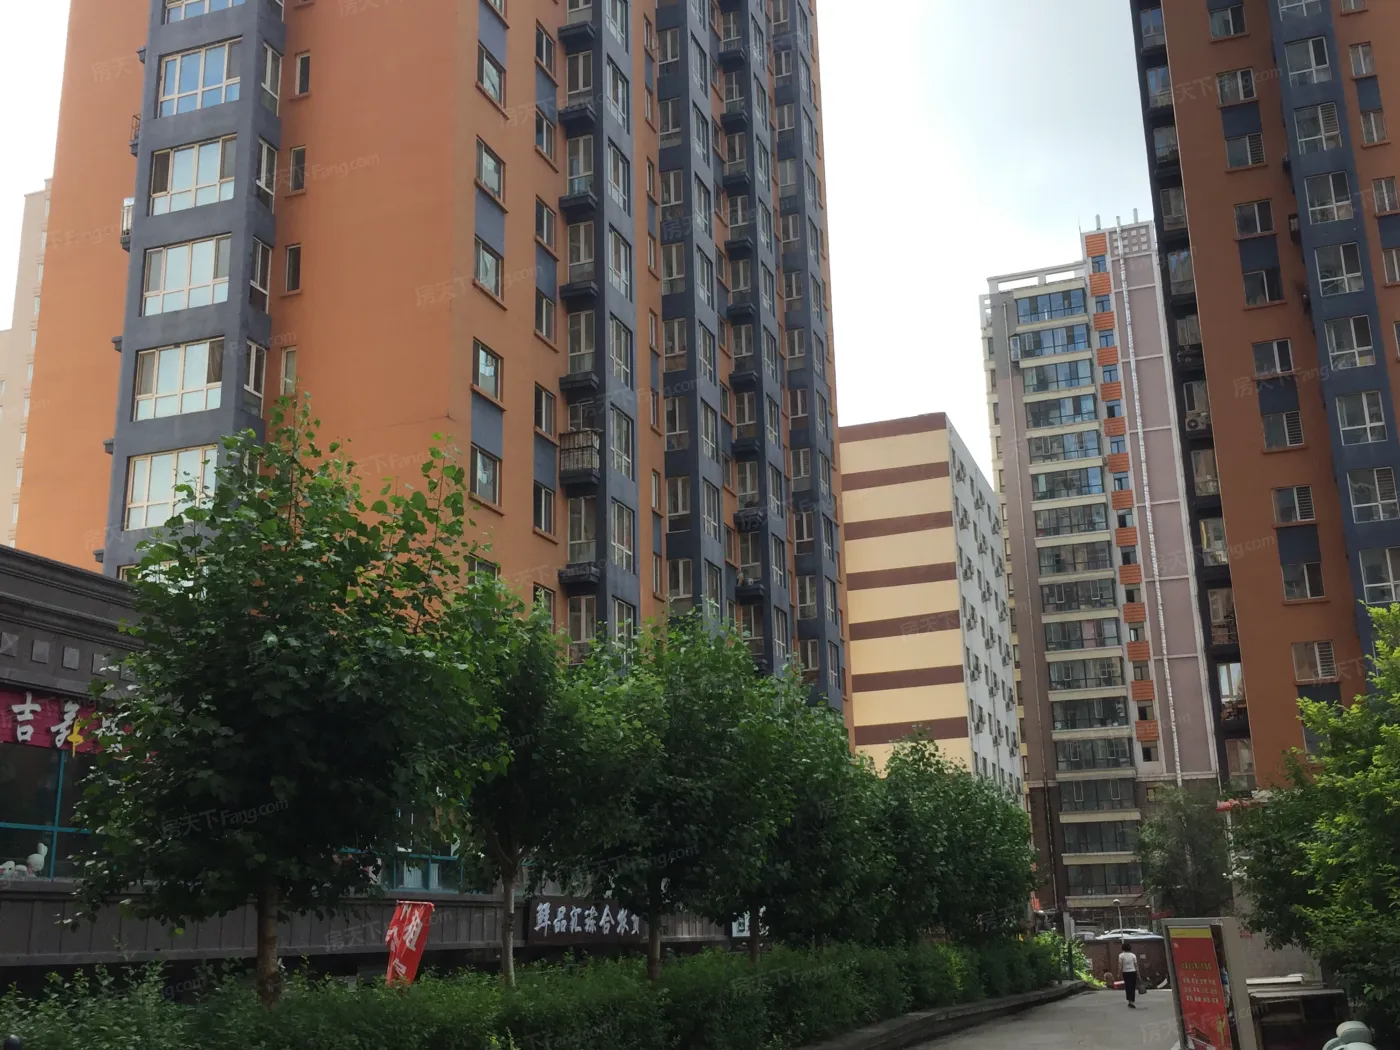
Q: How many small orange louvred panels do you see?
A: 14